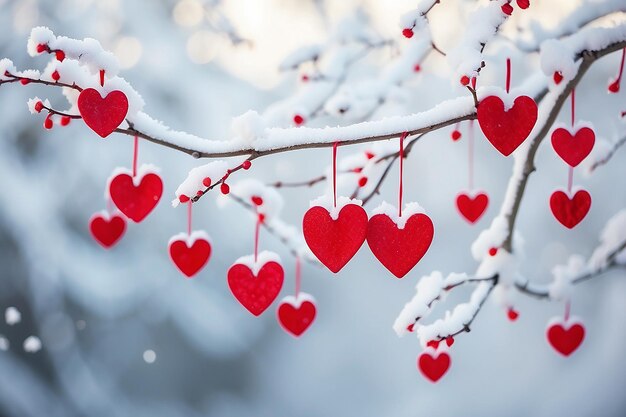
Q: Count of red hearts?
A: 14